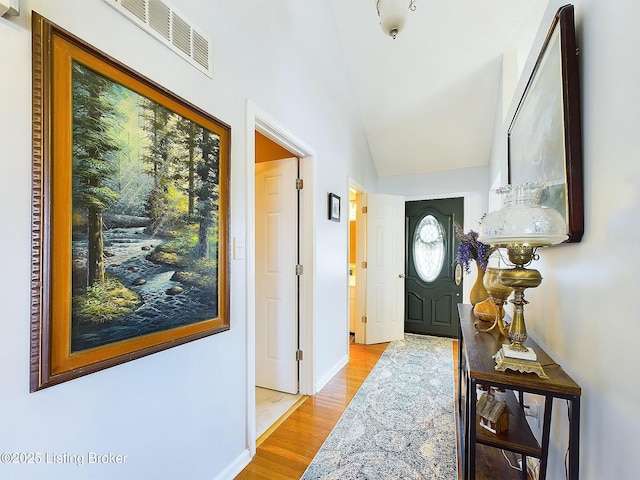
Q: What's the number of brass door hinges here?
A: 6